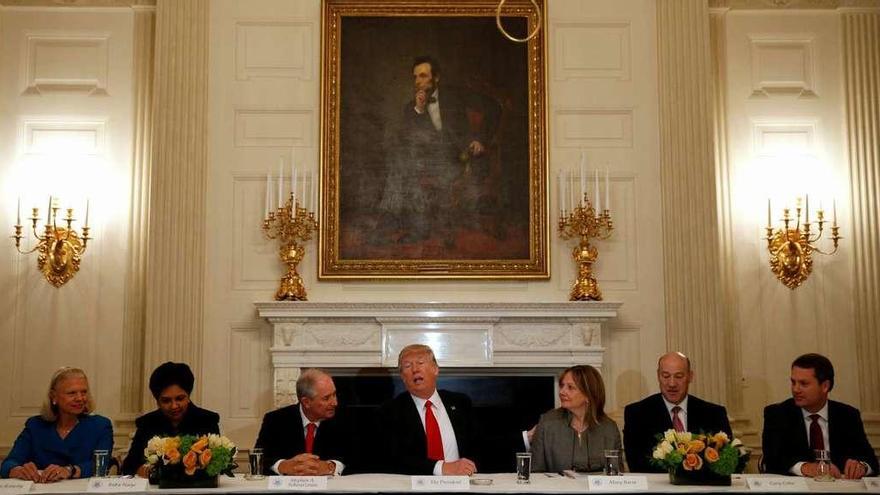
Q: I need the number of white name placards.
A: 7